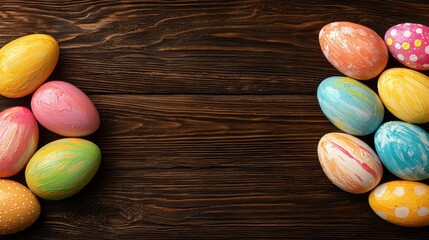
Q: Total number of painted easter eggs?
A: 12